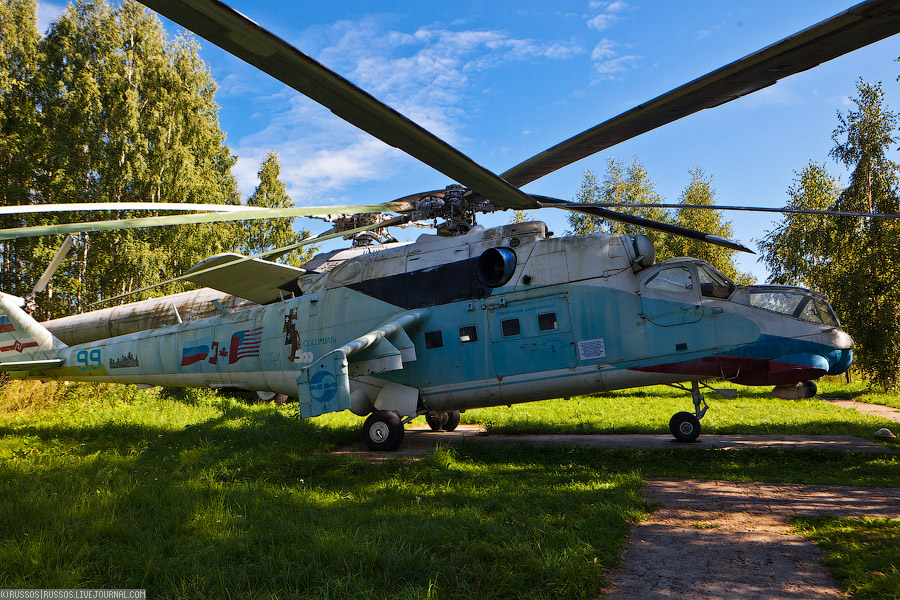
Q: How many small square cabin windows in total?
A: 4